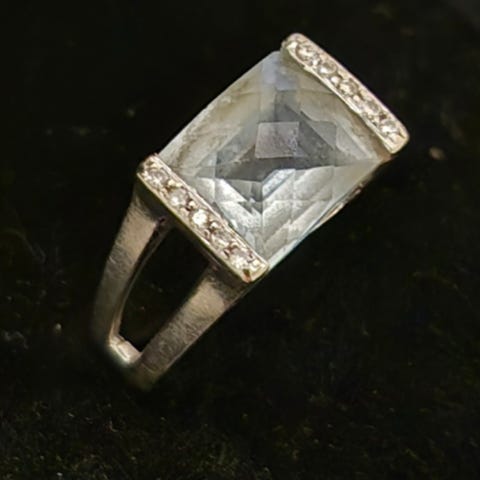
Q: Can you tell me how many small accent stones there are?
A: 10